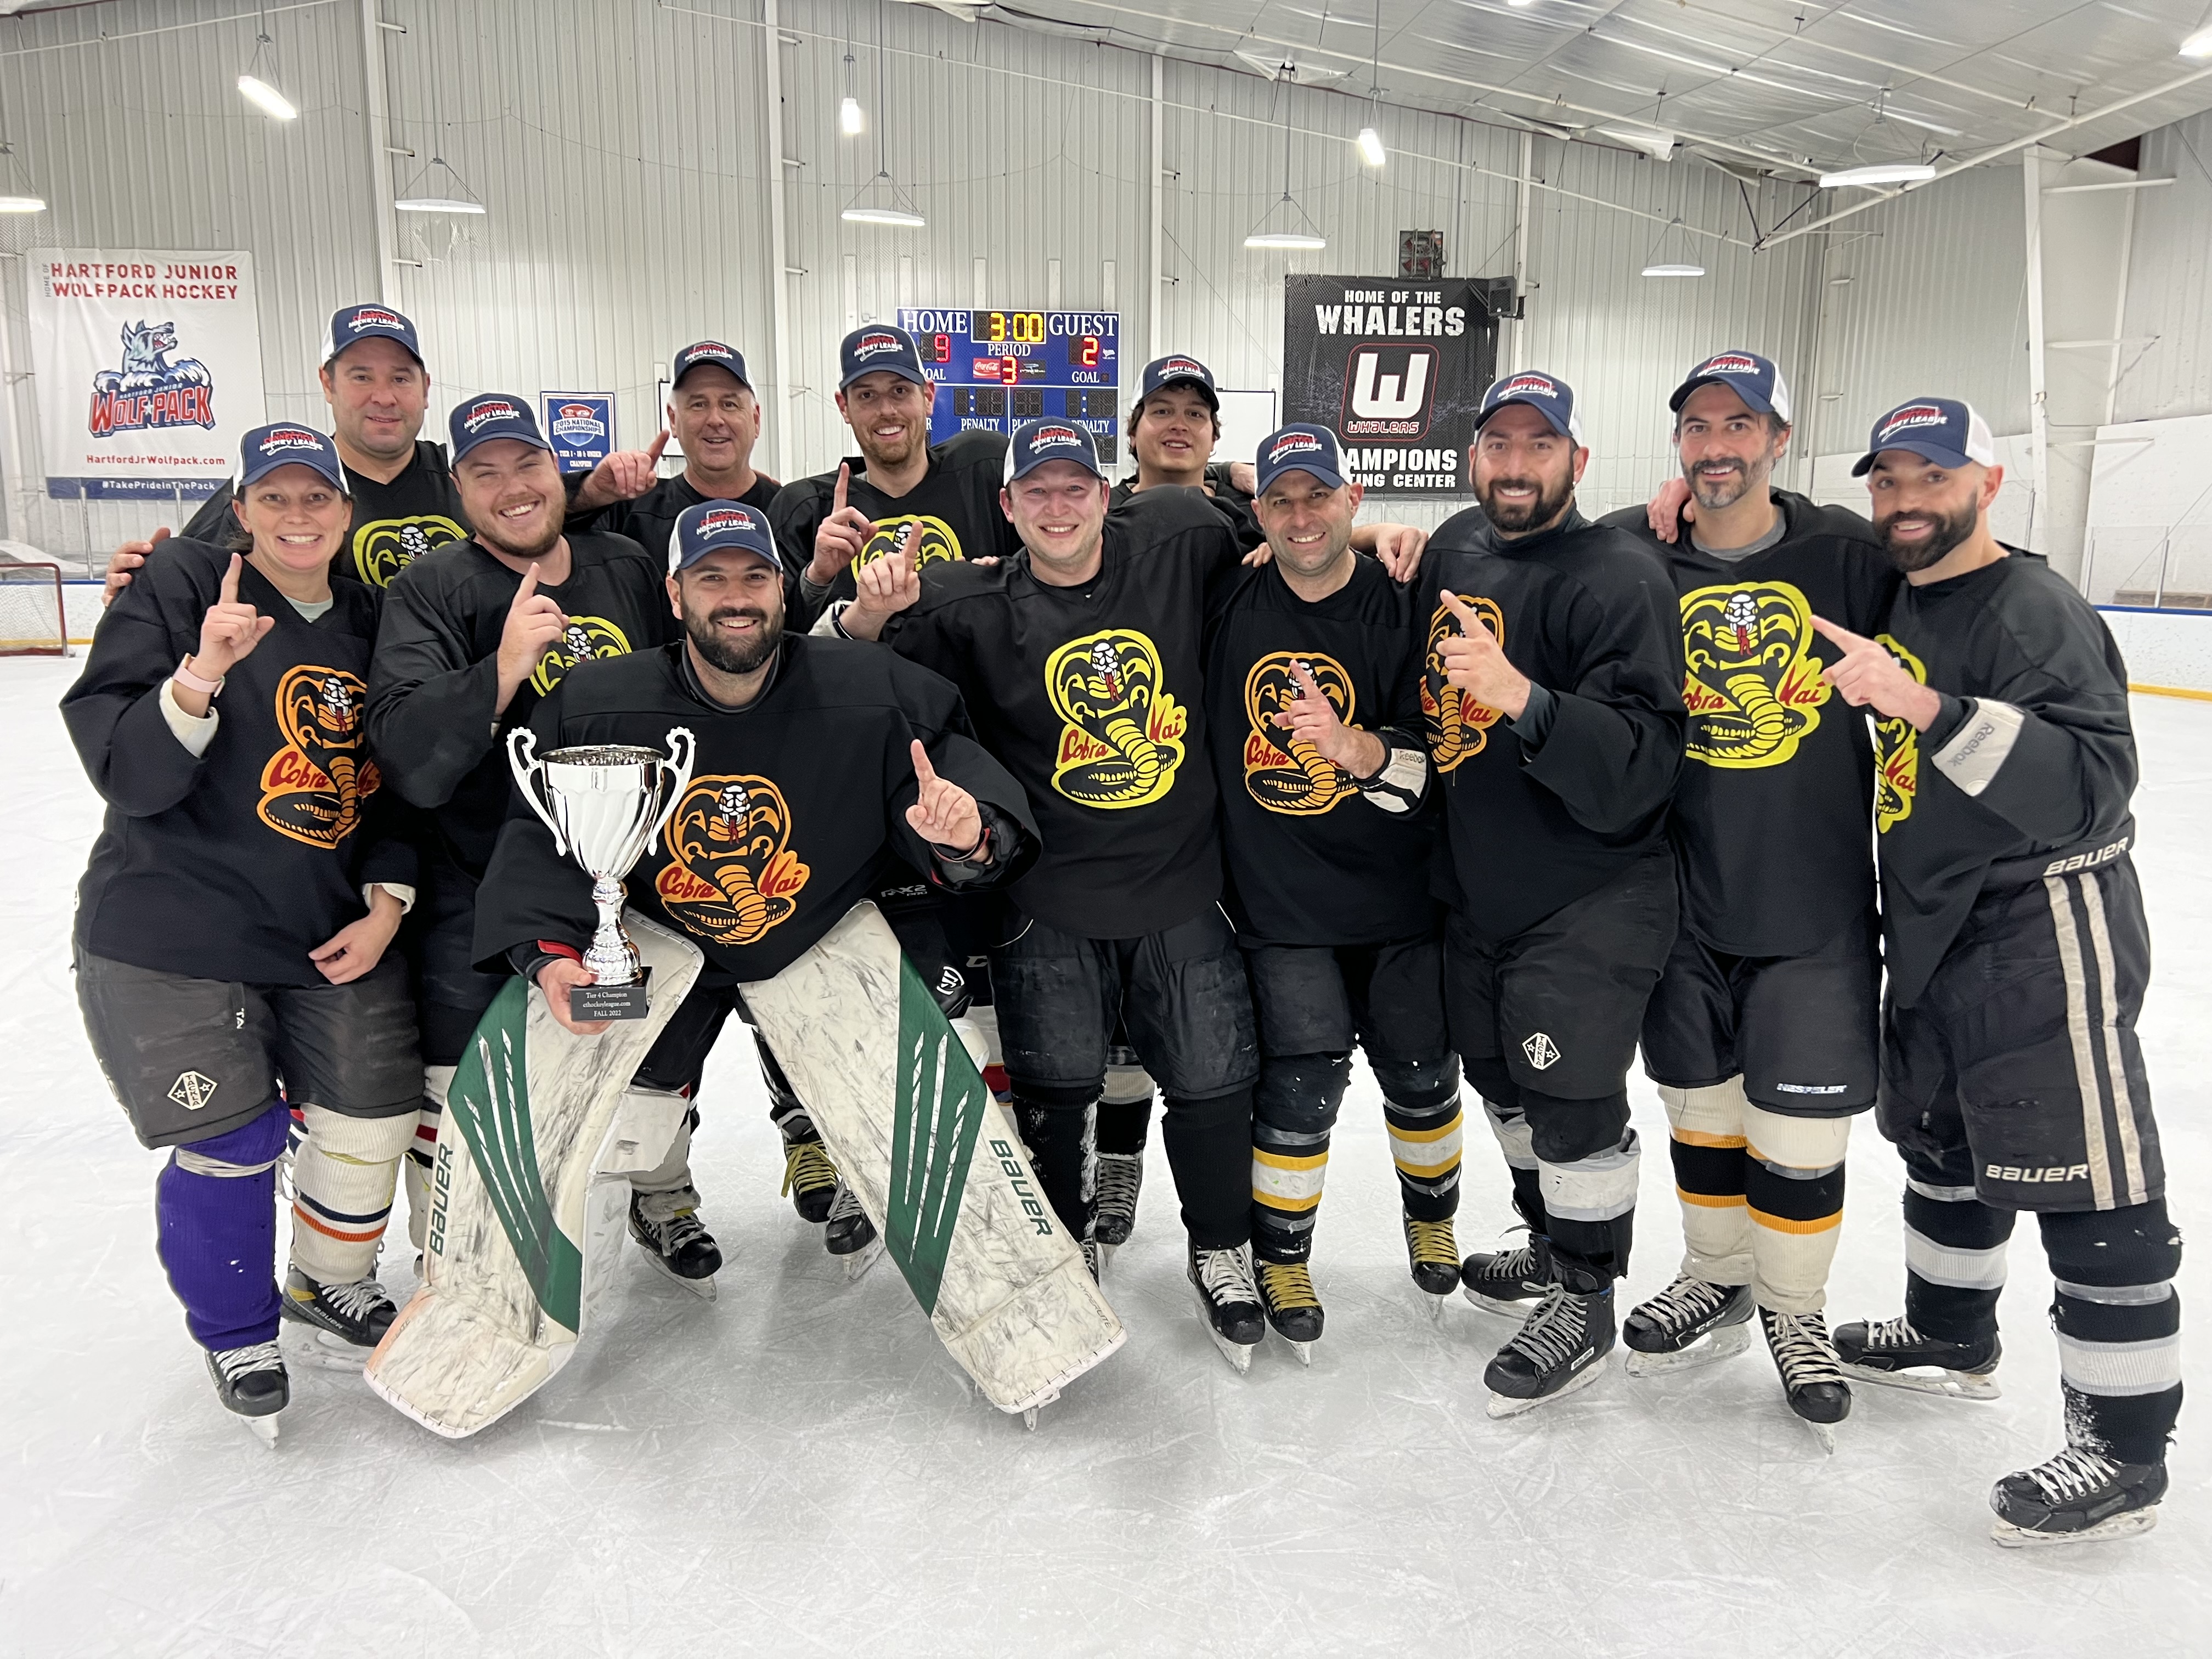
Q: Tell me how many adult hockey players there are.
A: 12